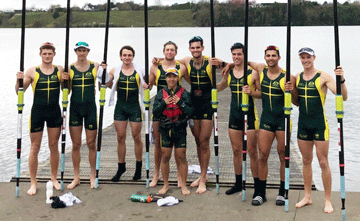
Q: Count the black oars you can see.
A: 8